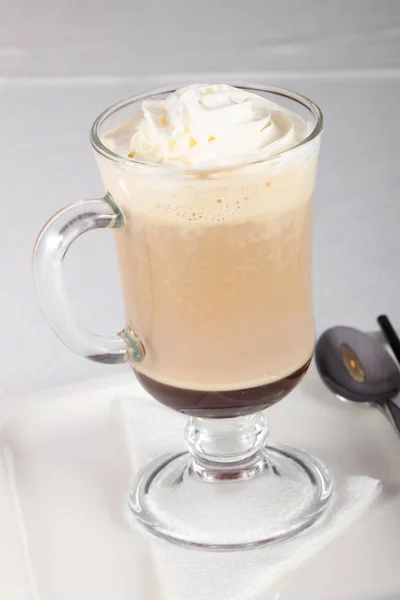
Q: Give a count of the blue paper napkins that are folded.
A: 0